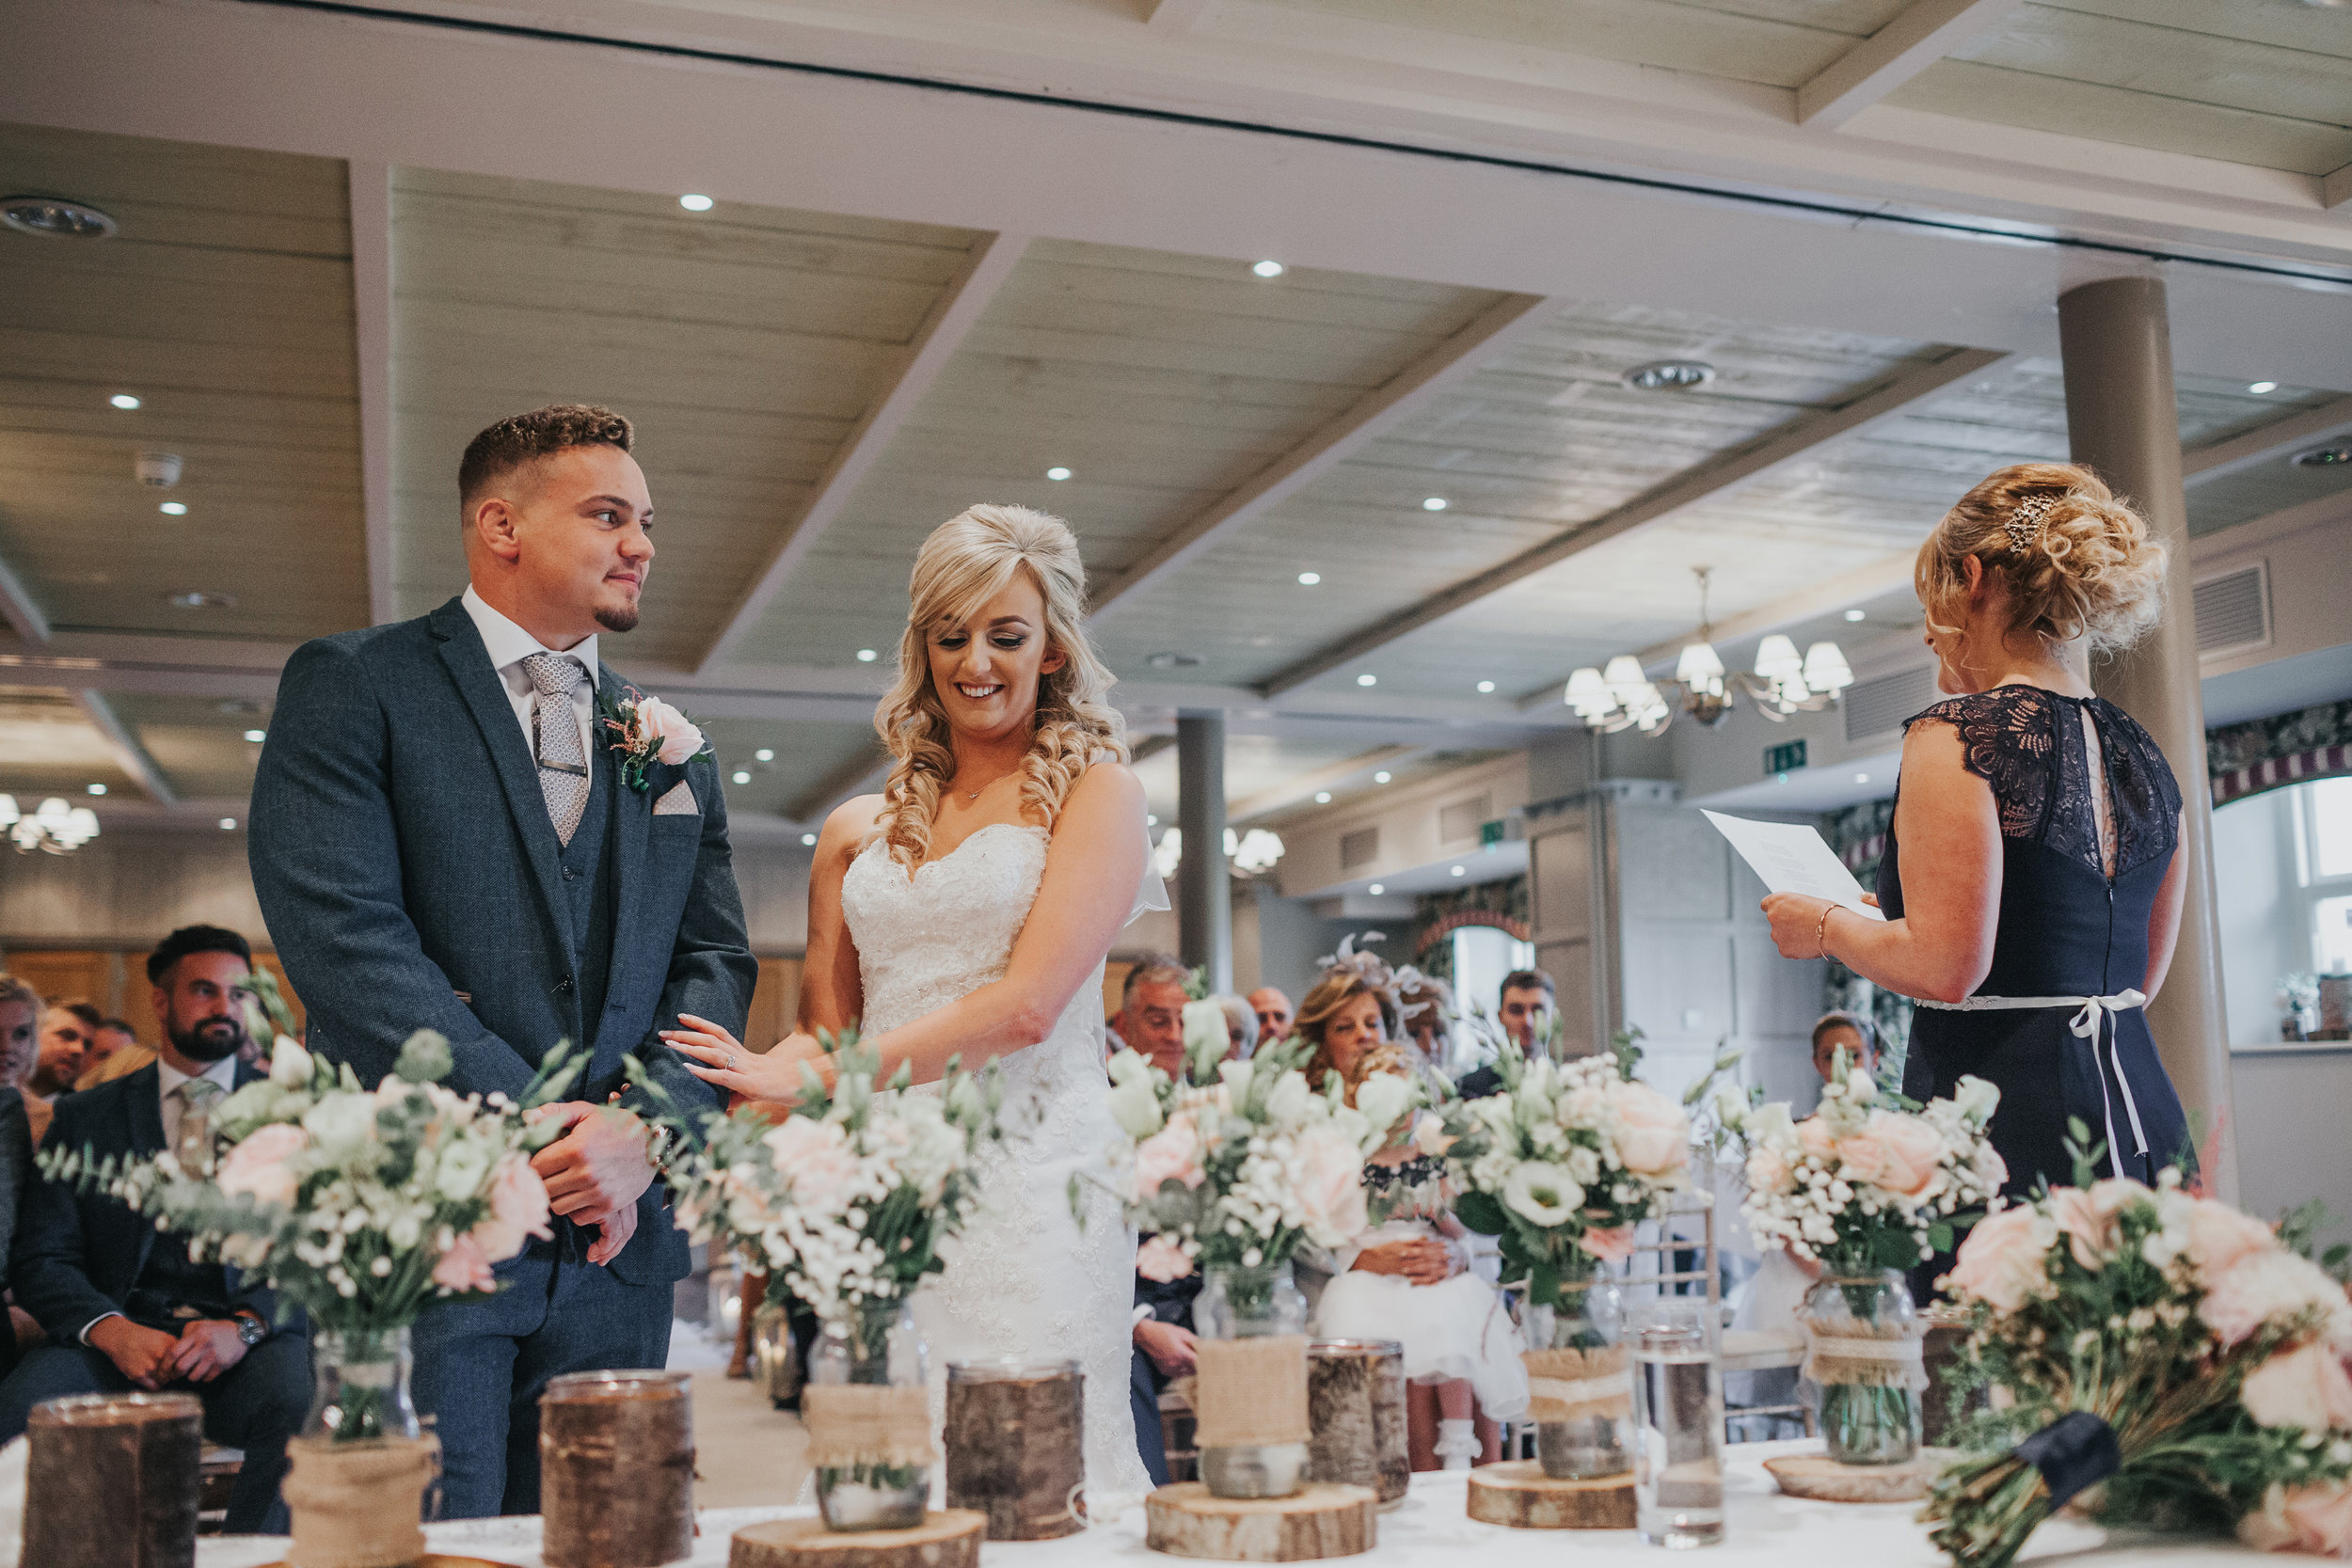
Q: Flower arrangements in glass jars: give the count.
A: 5